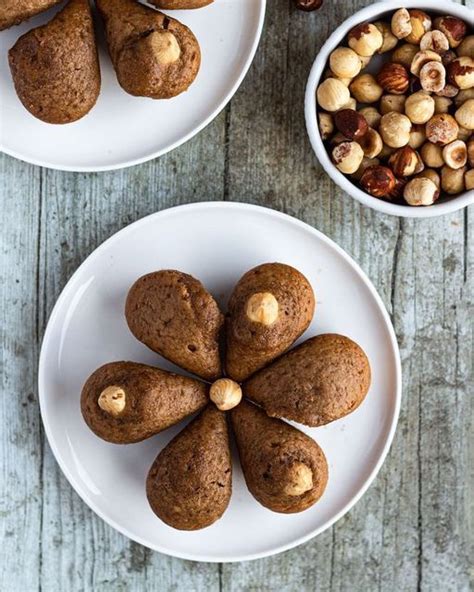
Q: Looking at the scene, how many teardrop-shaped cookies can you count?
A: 10